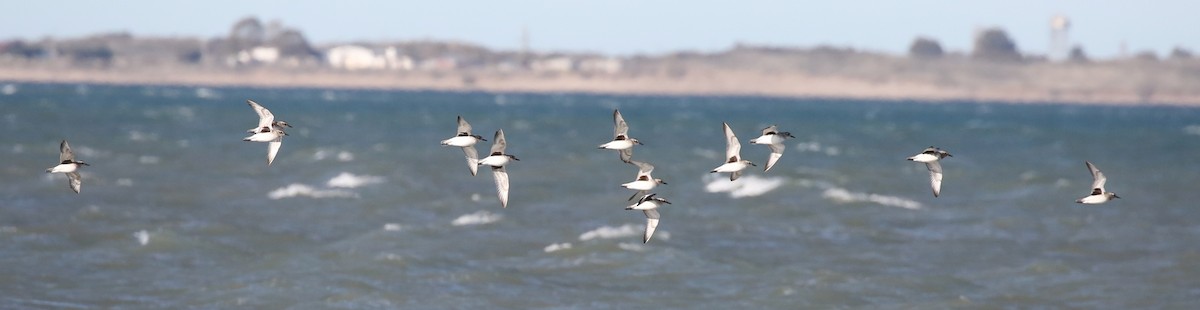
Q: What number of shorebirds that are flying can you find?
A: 12